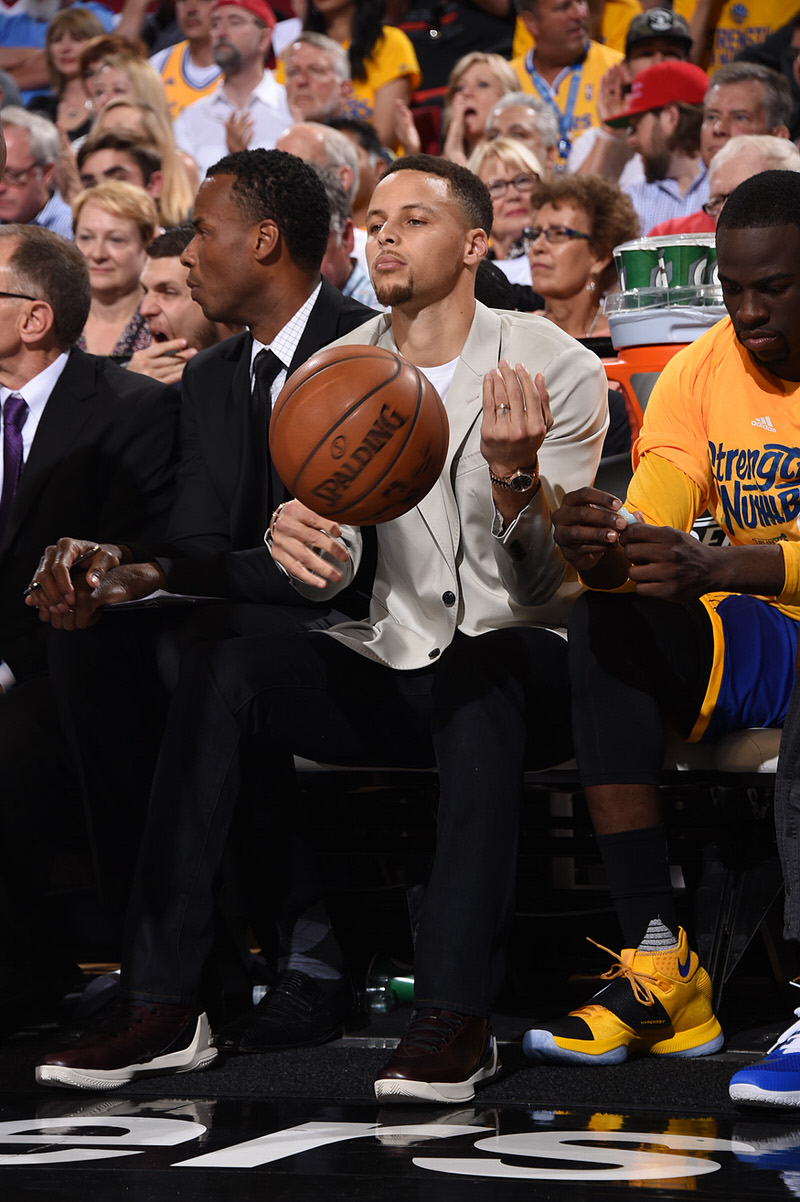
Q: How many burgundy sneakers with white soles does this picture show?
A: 2